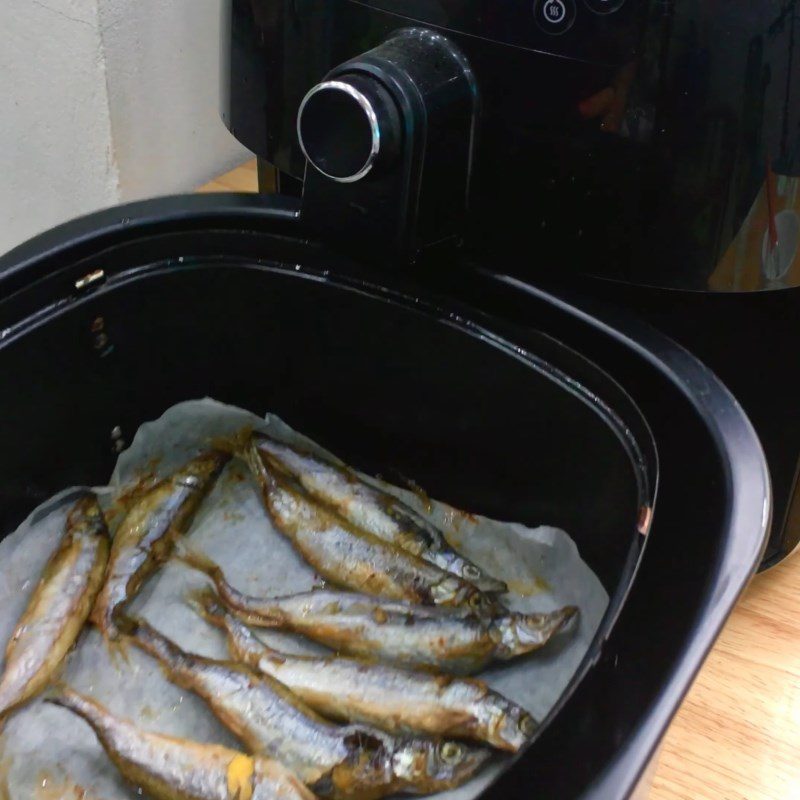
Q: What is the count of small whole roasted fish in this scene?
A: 8